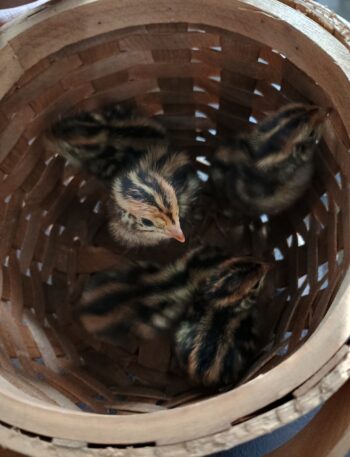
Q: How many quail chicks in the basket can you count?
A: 5